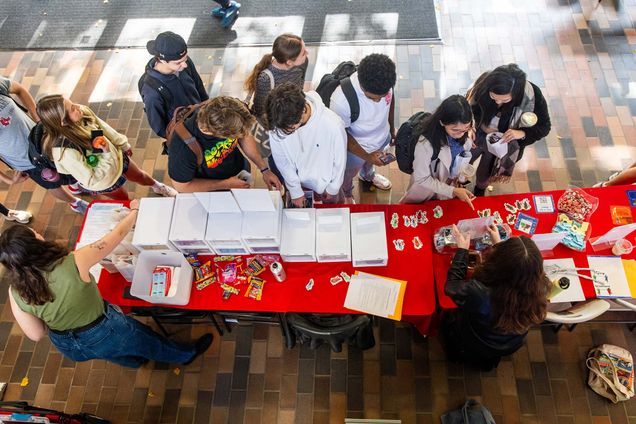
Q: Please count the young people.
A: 11